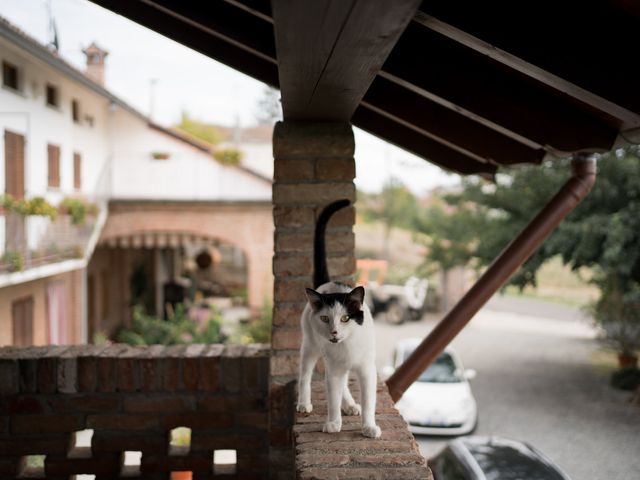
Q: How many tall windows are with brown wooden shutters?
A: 3